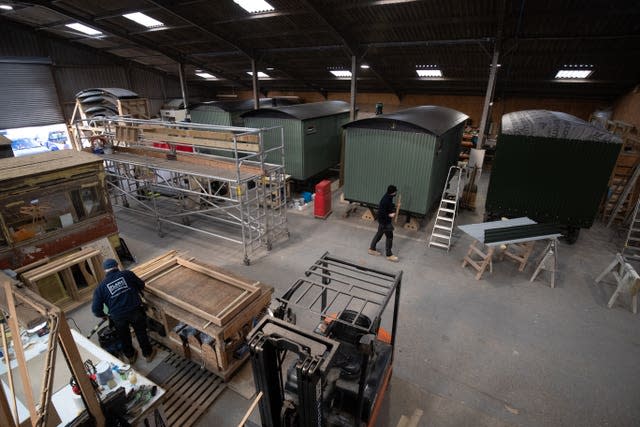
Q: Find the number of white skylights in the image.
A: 8